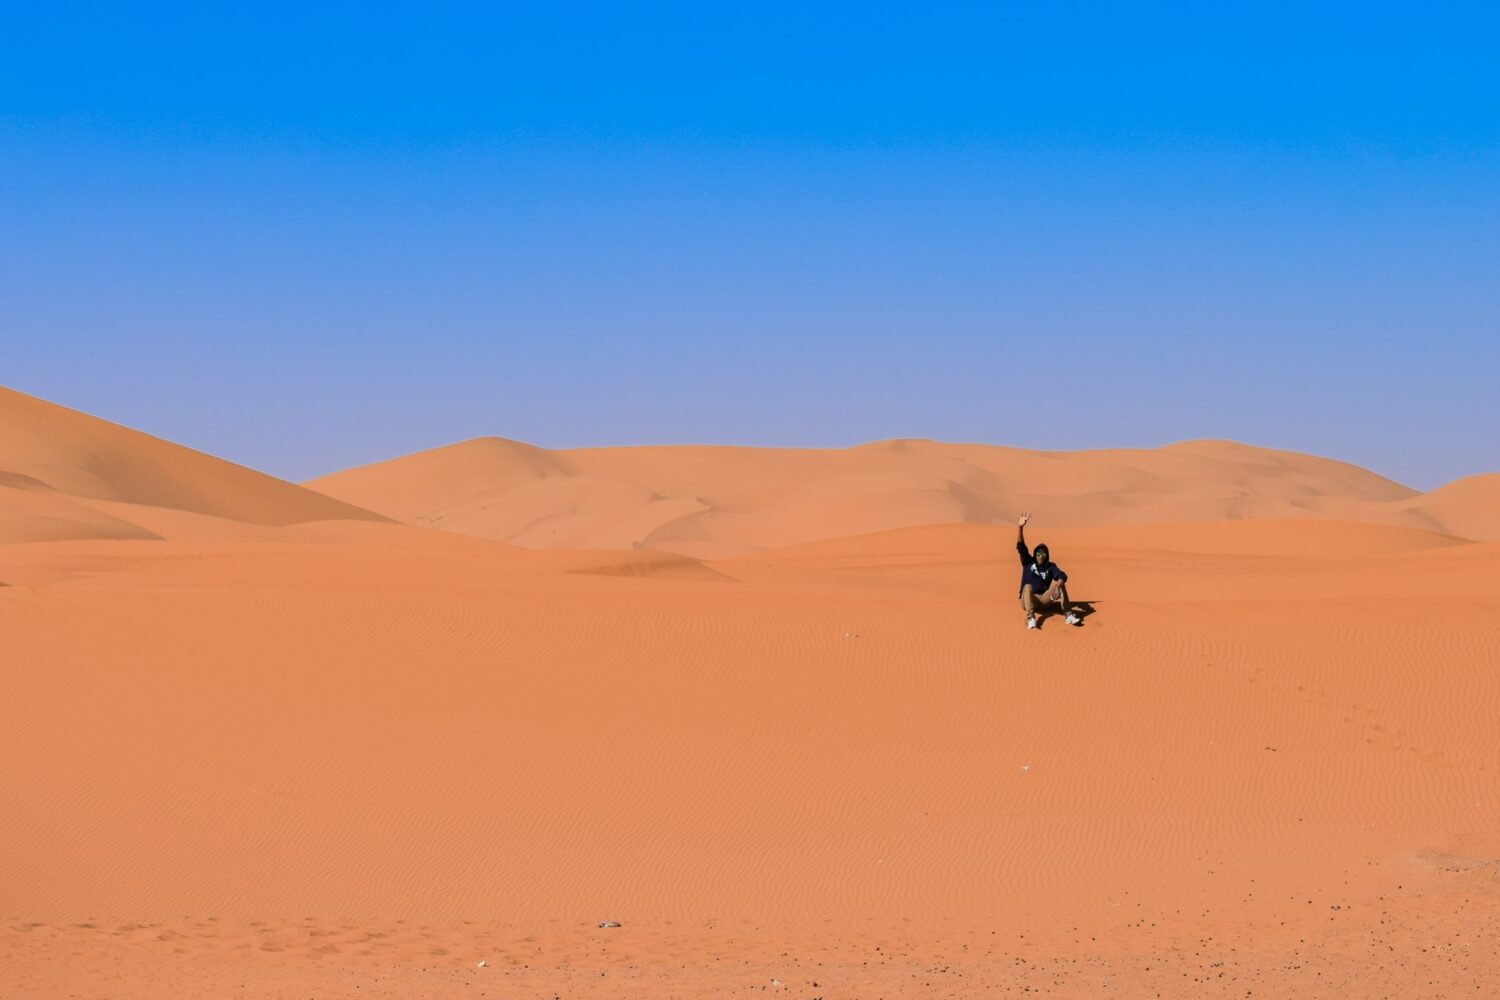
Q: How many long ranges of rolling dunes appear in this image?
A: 1